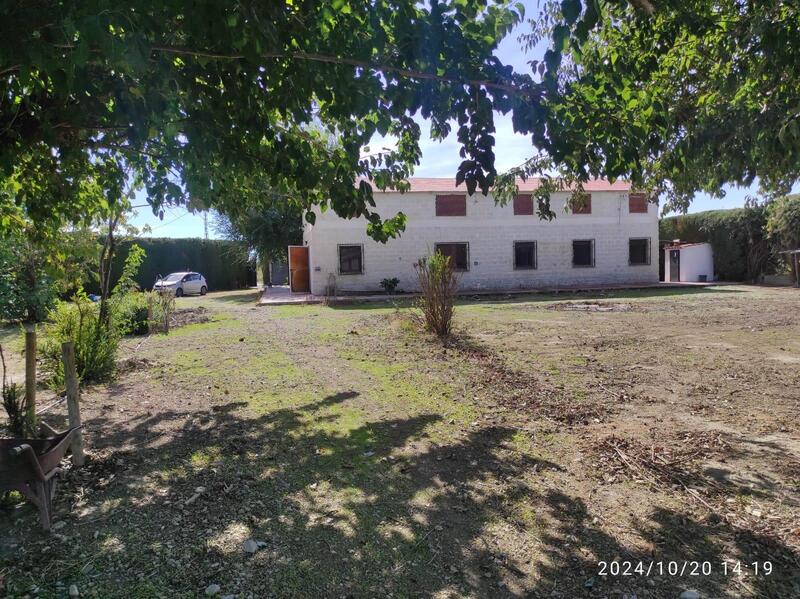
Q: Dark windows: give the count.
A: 5